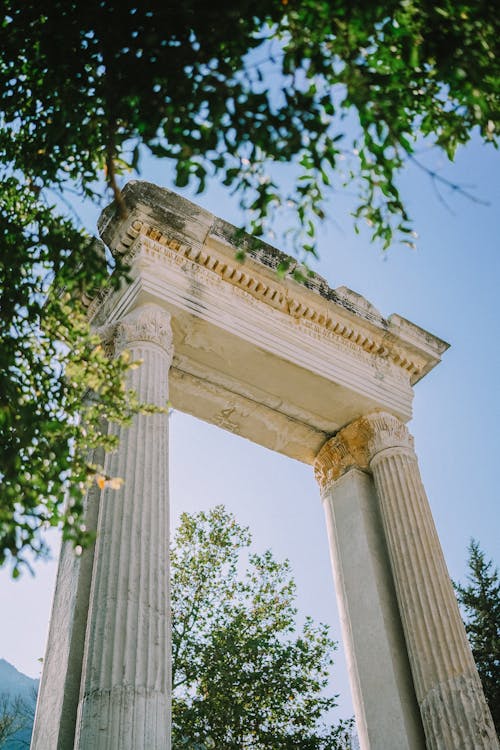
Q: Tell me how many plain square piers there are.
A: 2